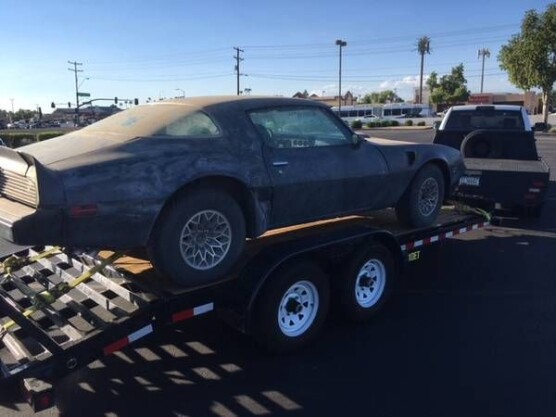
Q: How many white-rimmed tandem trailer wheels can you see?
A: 2